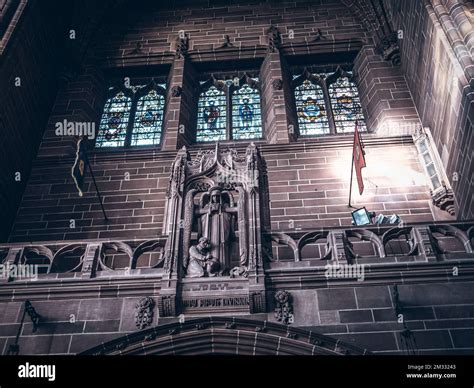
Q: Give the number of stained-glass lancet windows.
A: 6